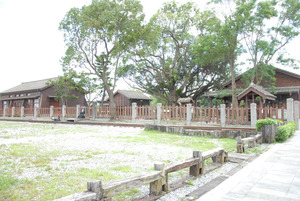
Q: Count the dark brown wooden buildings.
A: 3